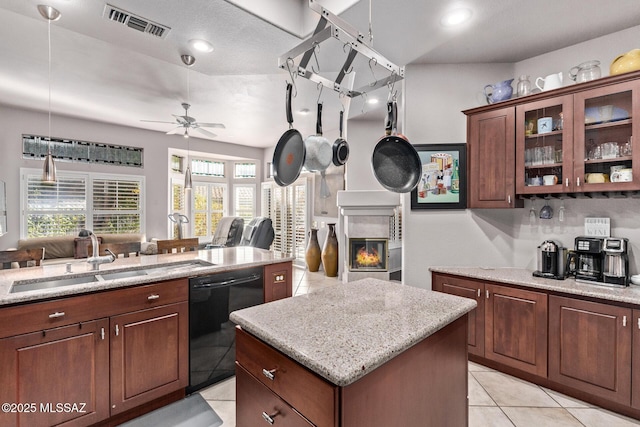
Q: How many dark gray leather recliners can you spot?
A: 2